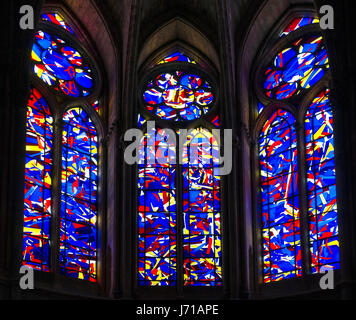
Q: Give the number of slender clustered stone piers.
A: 2